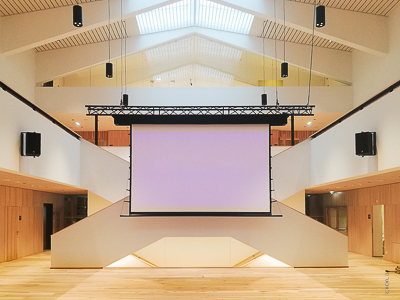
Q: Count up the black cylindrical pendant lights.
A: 6